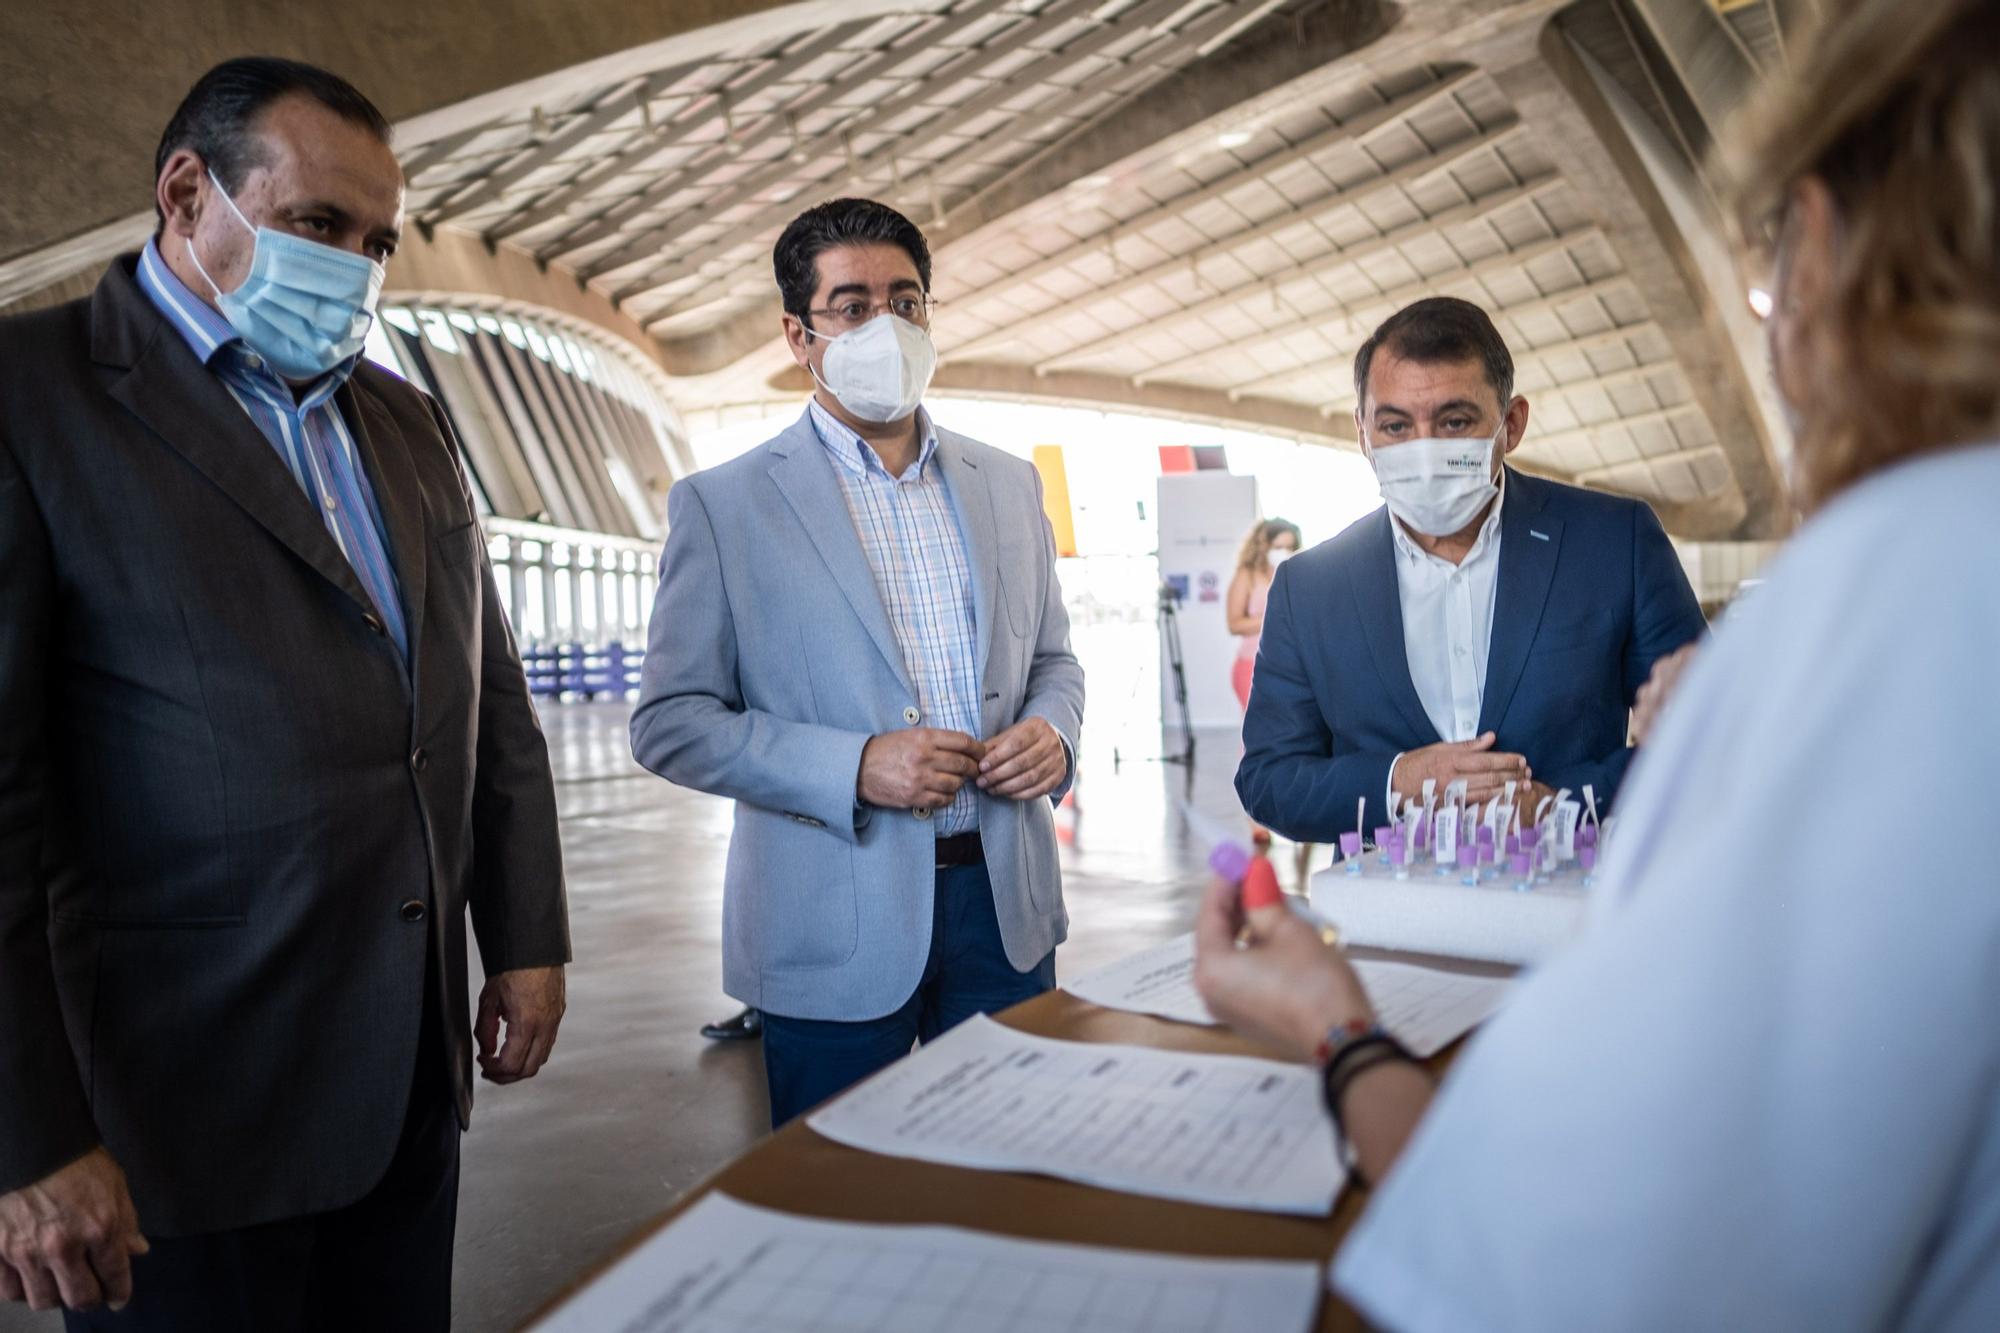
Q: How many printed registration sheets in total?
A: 3